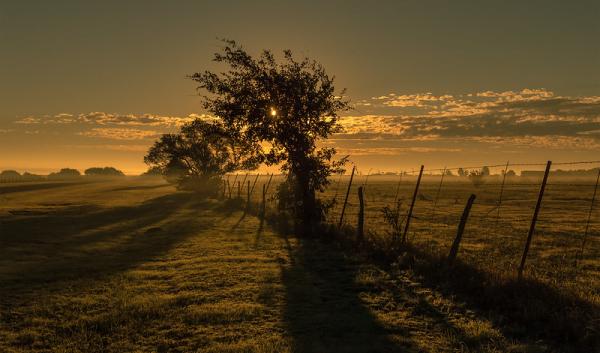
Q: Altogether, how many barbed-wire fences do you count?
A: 1